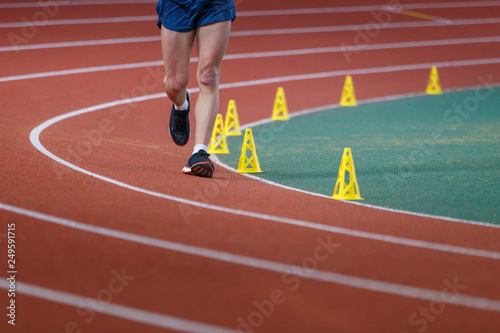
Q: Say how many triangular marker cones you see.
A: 7